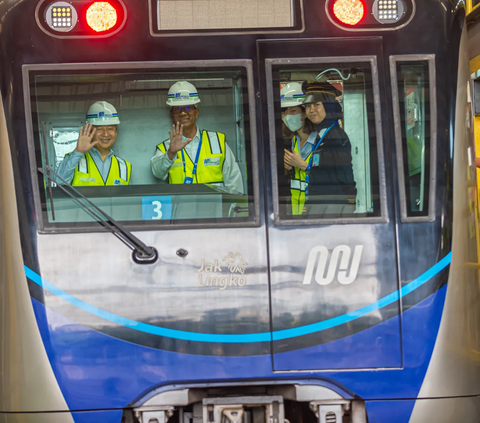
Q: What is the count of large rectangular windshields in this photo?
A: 2